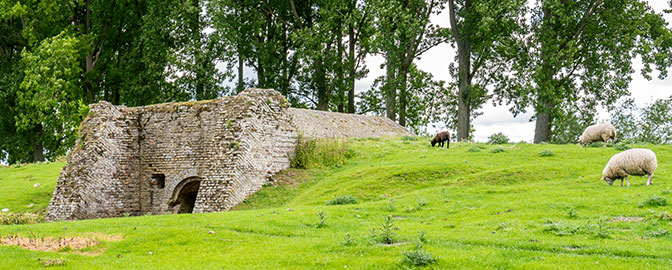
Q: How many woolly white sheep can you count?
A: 2